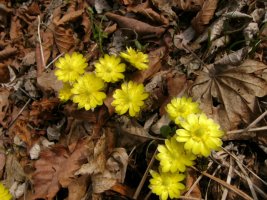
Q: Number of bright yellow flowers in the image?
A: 11